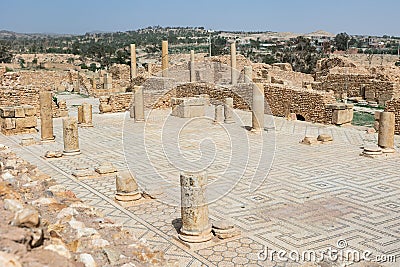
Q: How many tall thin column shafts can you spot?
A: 4